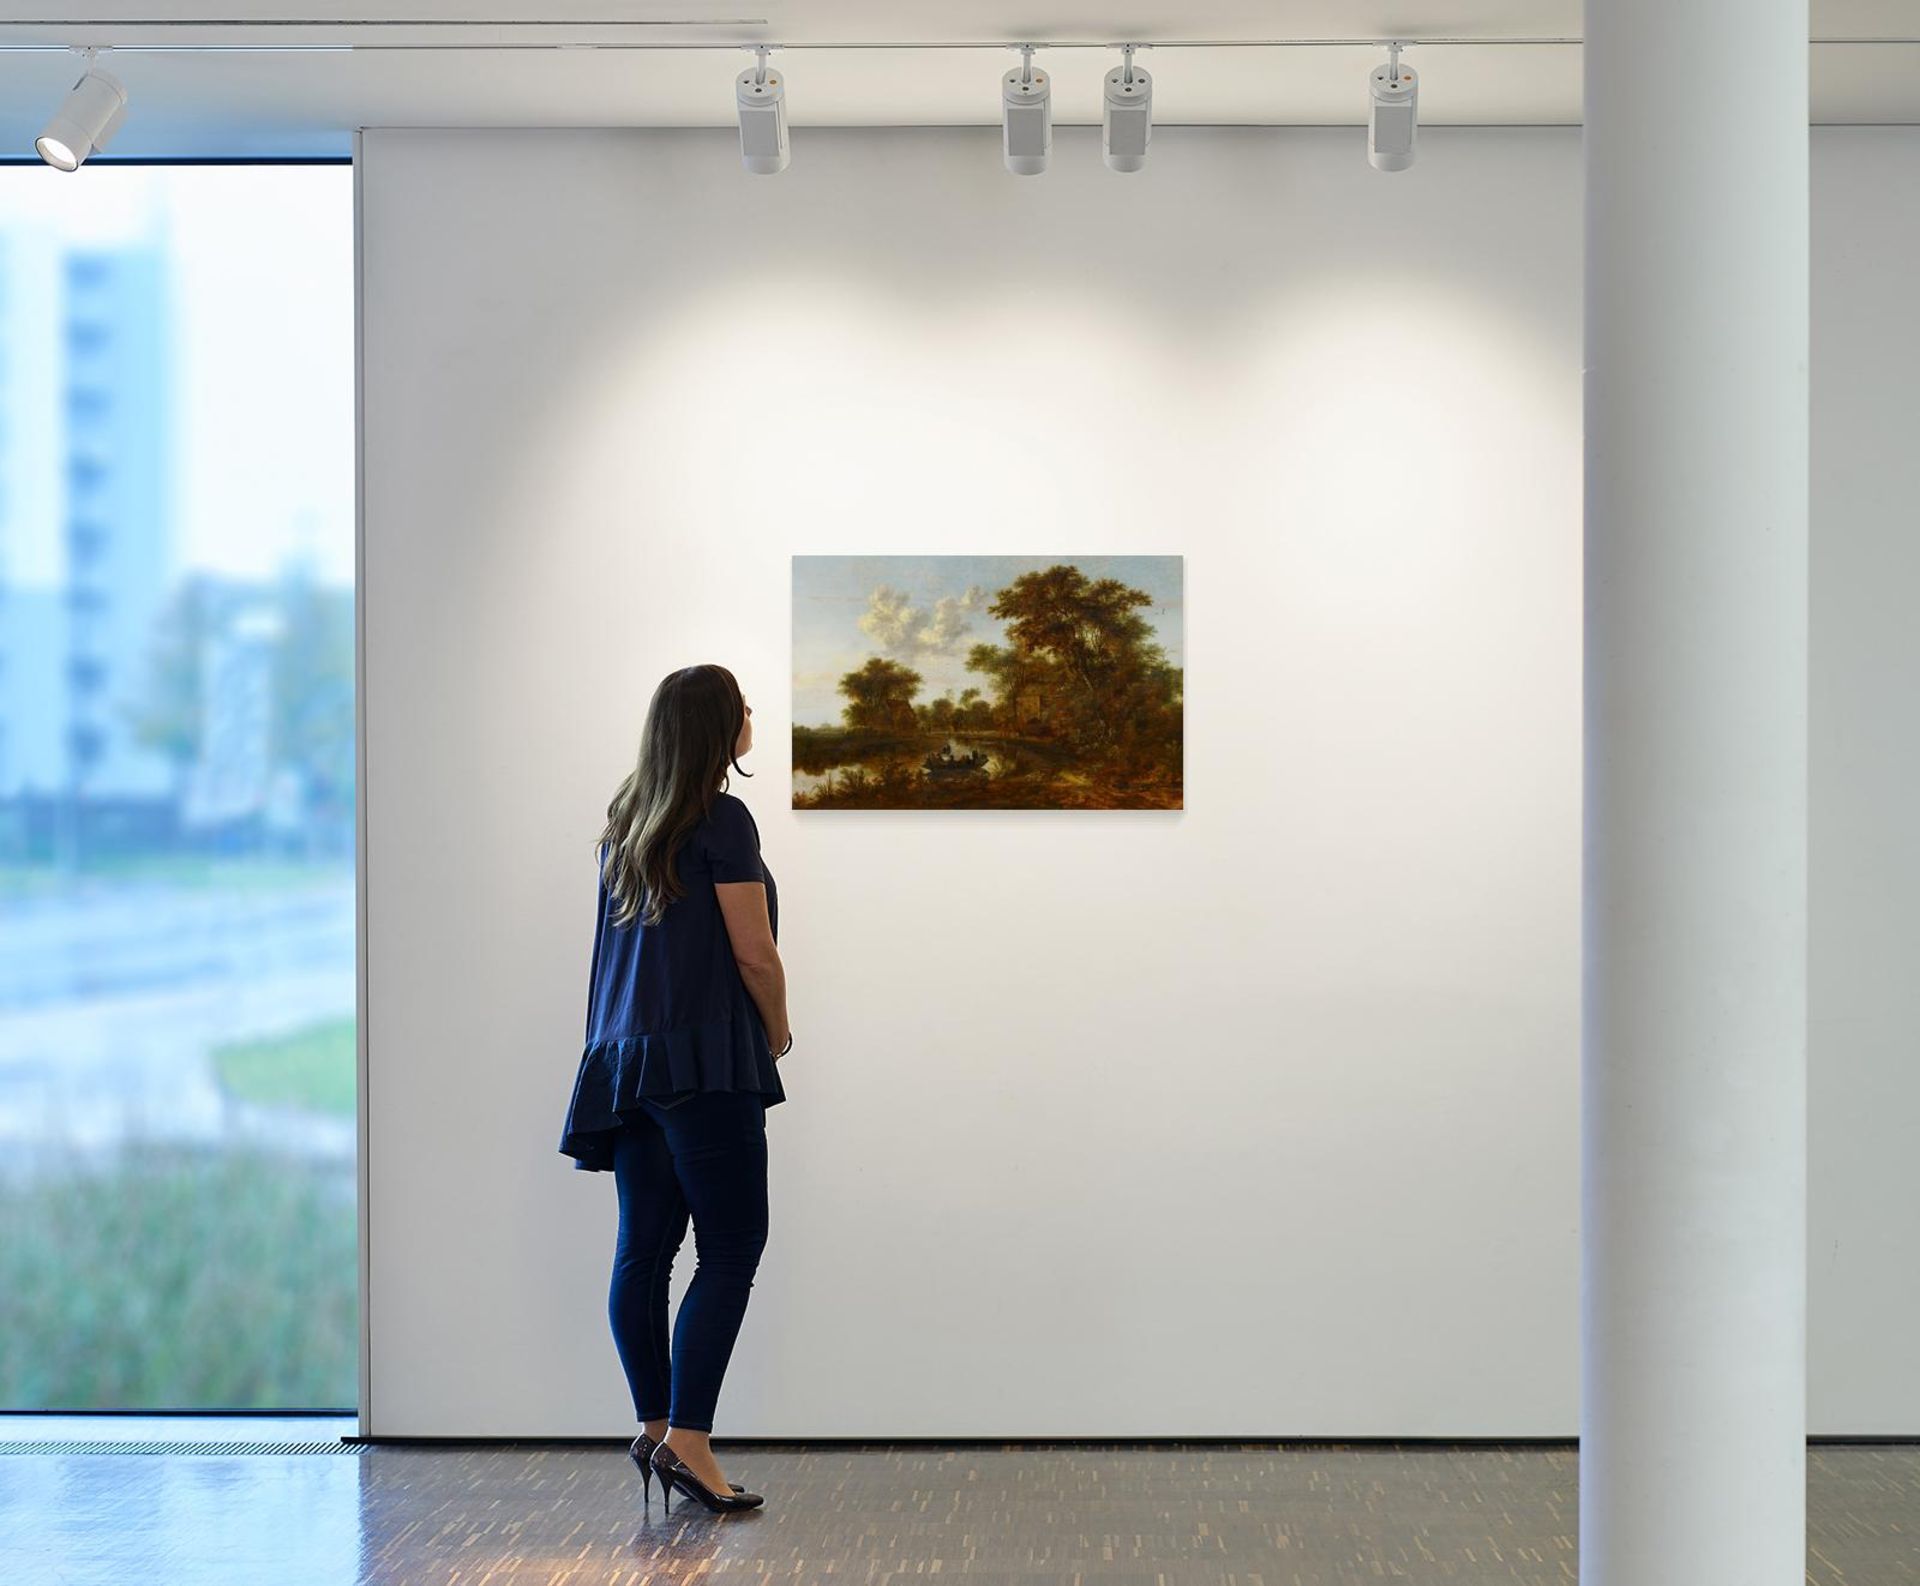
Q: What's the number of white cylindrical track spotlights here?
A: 5